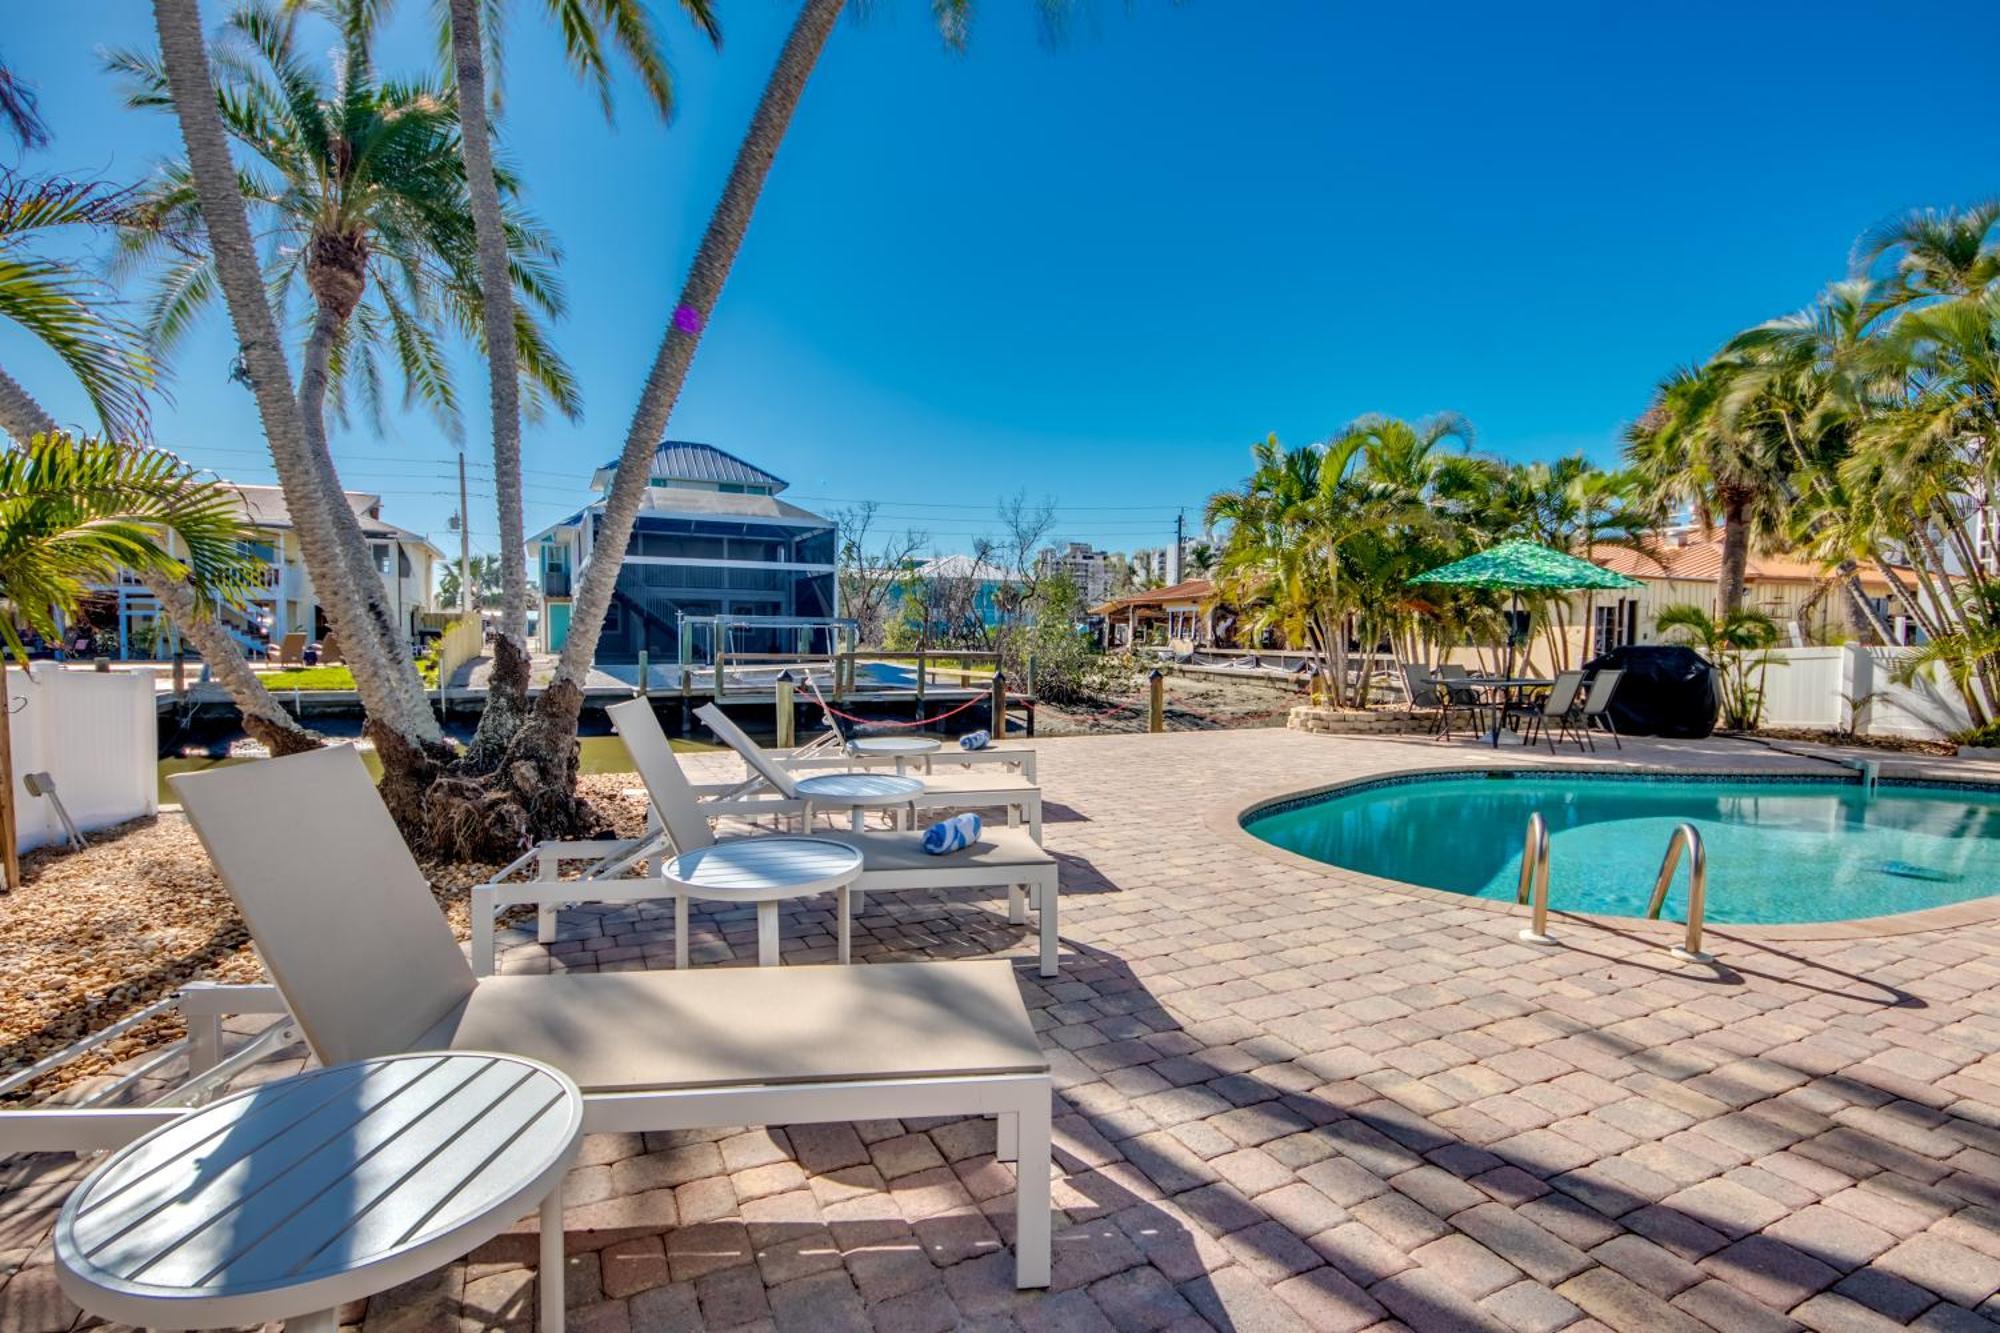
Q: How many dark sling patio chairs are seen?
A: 4